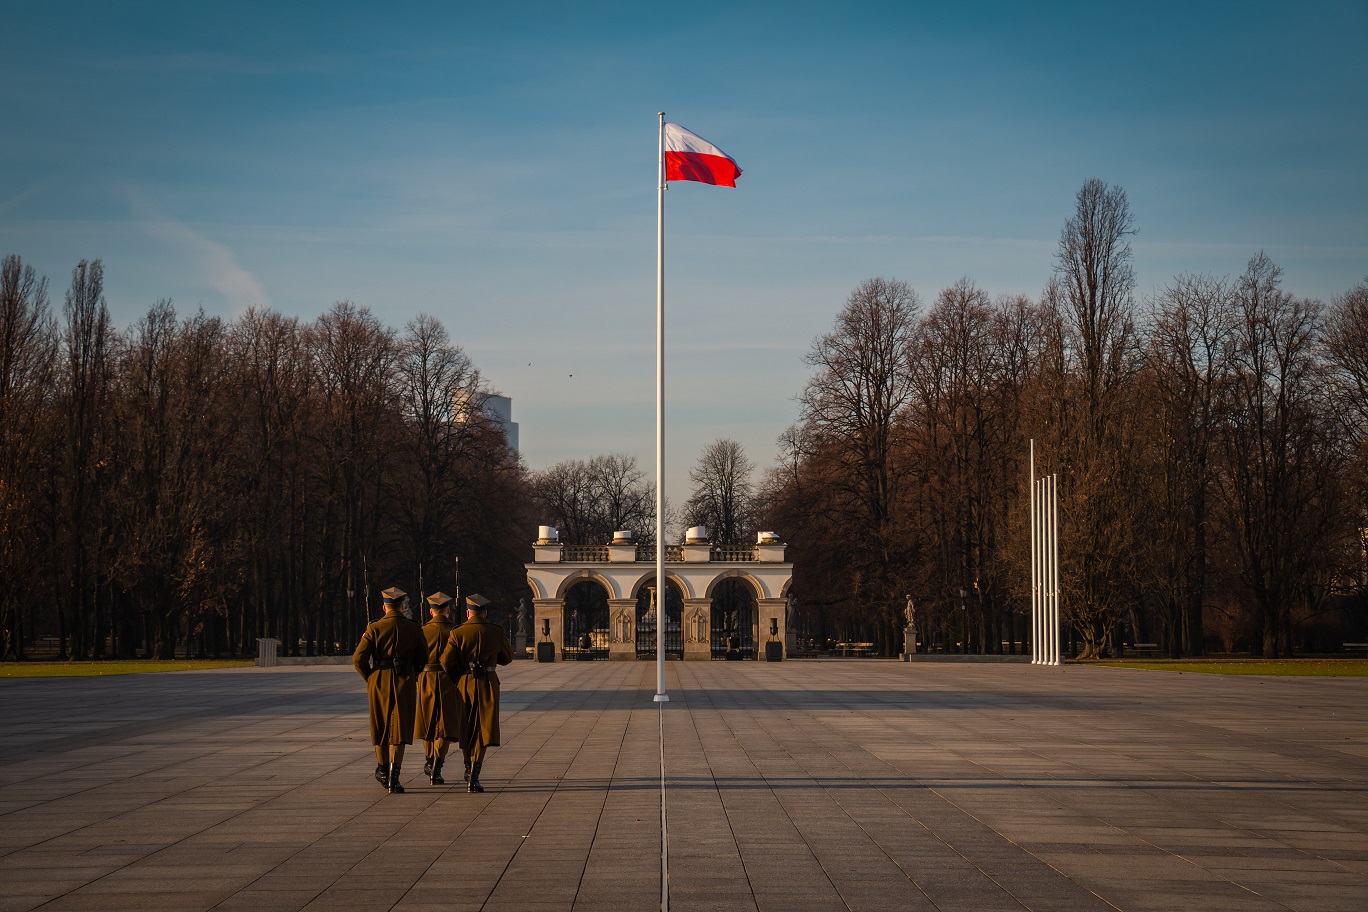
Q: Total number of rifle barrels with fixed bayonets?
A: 3